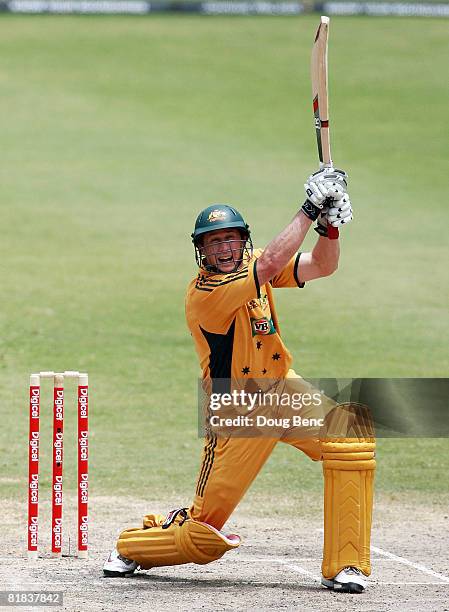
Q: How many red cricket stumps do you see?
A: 3